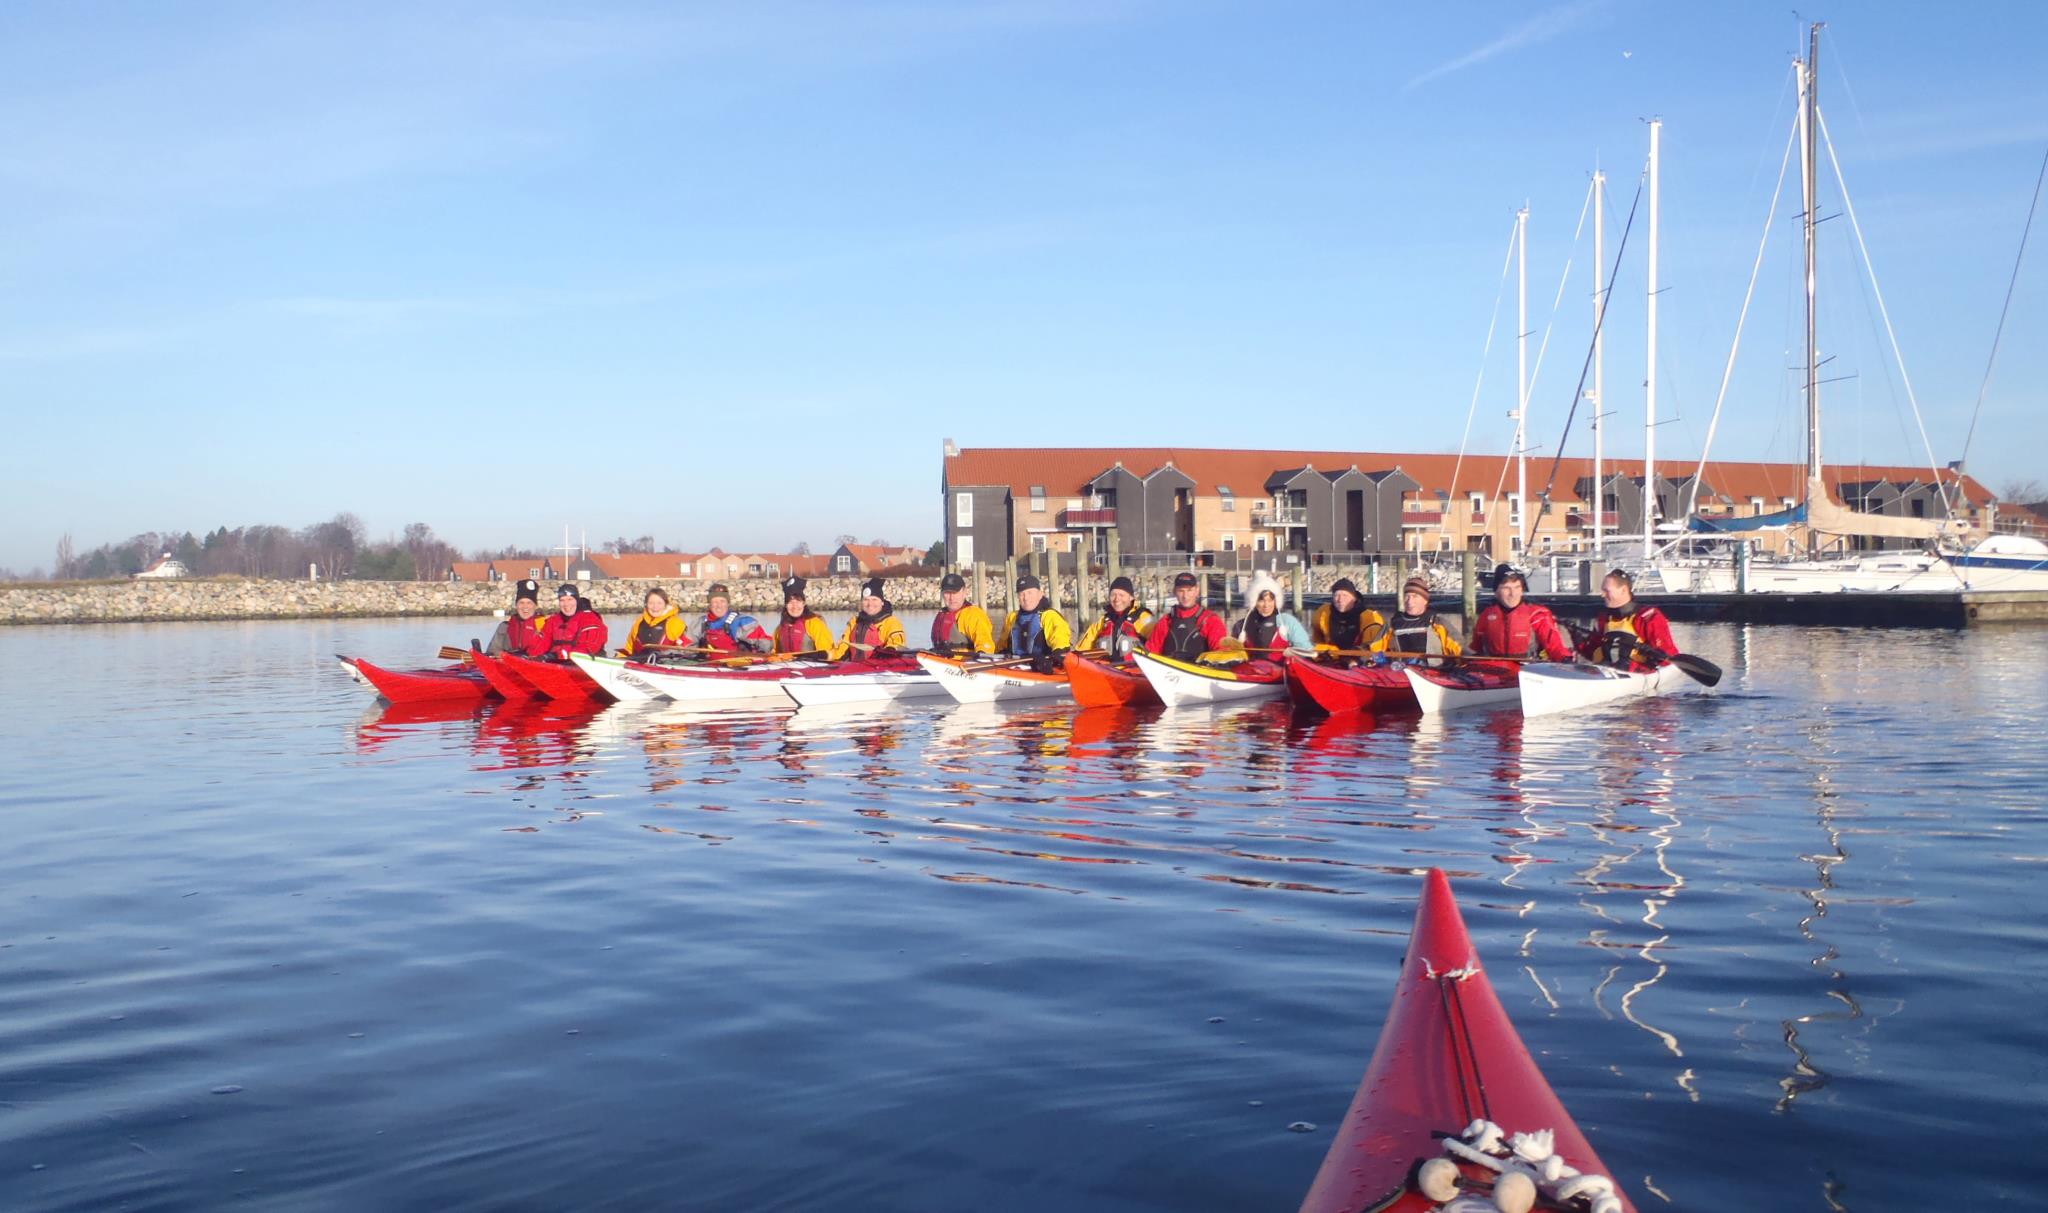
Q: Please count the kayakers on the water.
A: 15